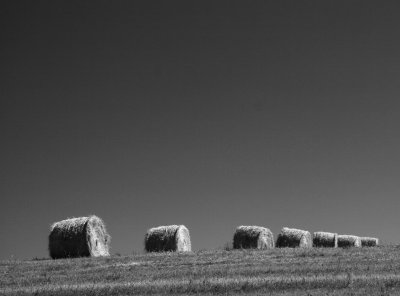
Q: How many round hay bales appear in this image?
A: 7